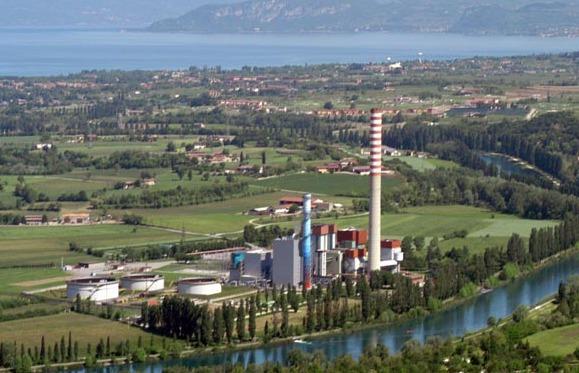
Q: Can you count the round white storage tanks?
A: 3